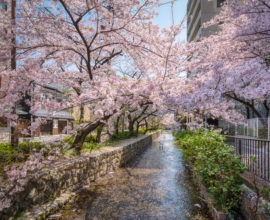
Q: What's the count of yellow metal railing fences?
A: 0